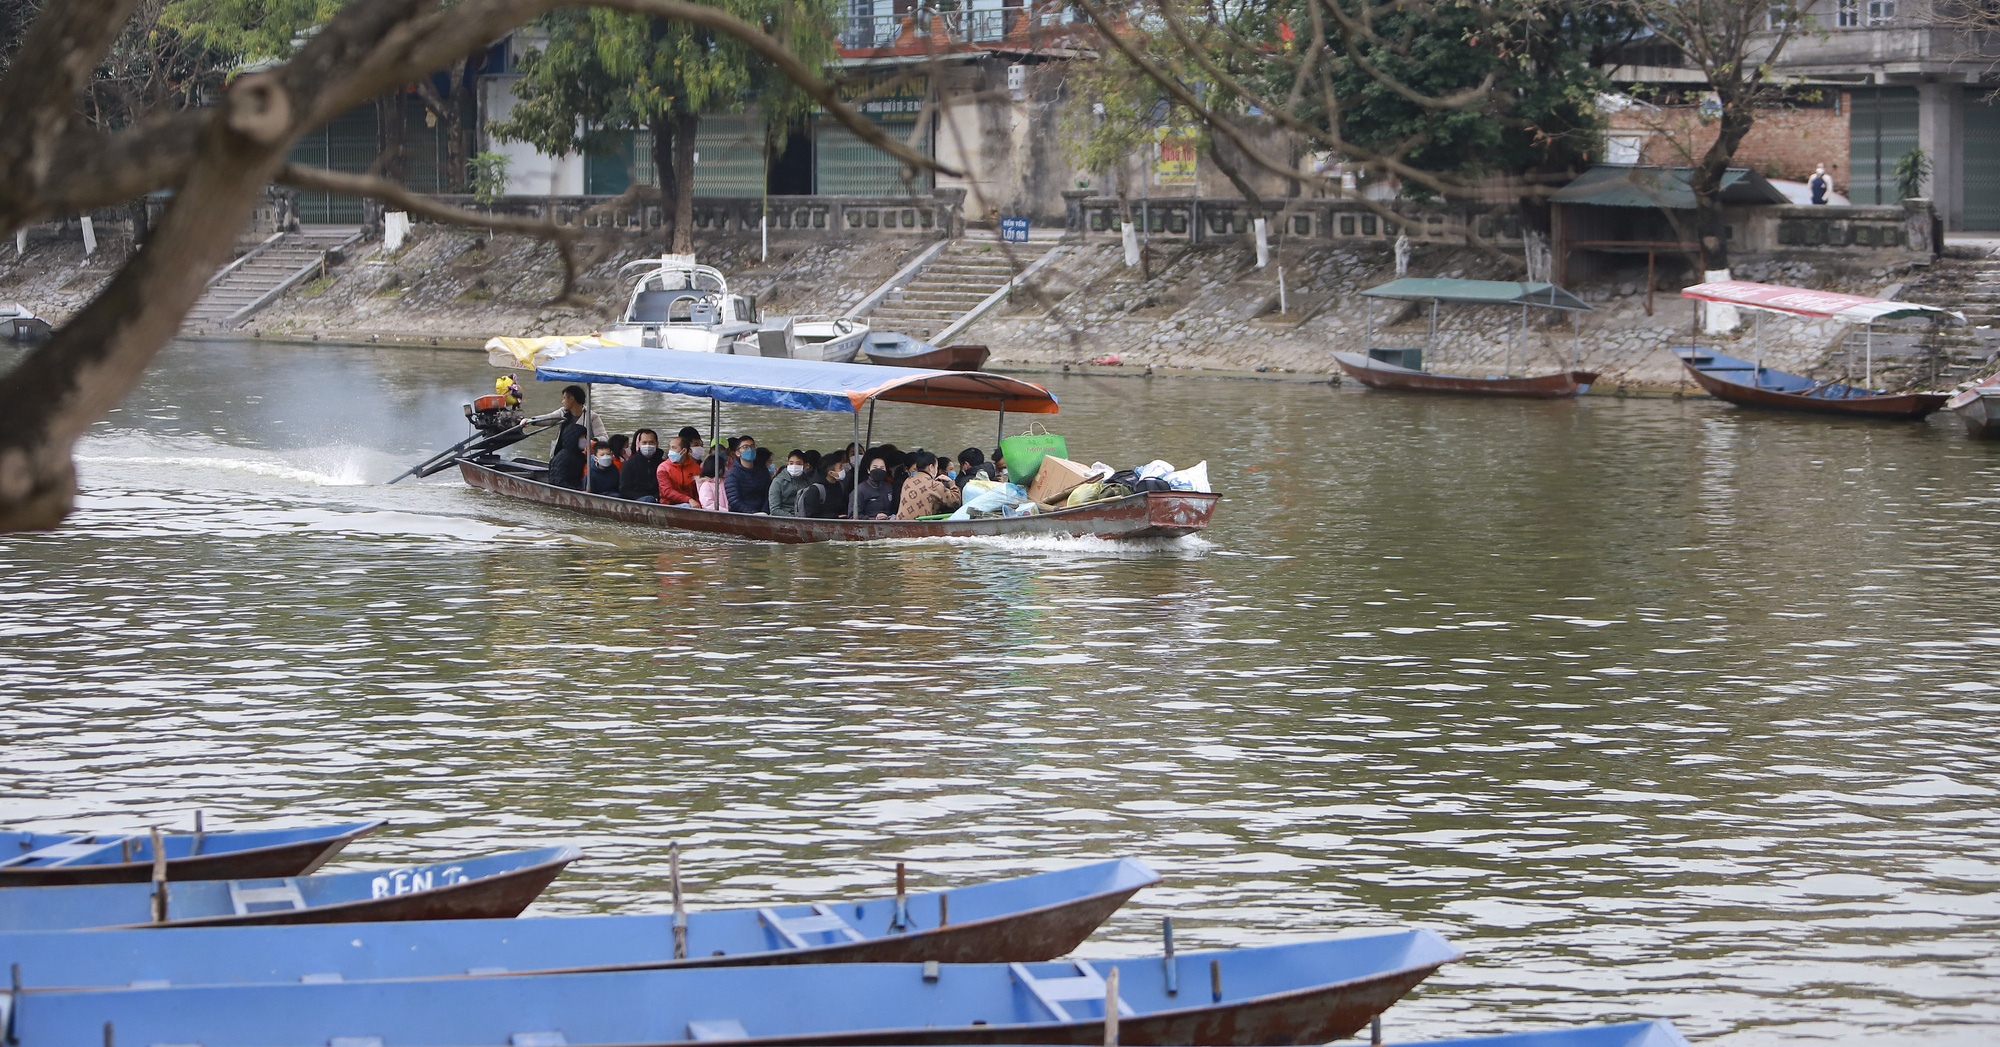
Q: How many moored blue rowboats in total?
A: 5